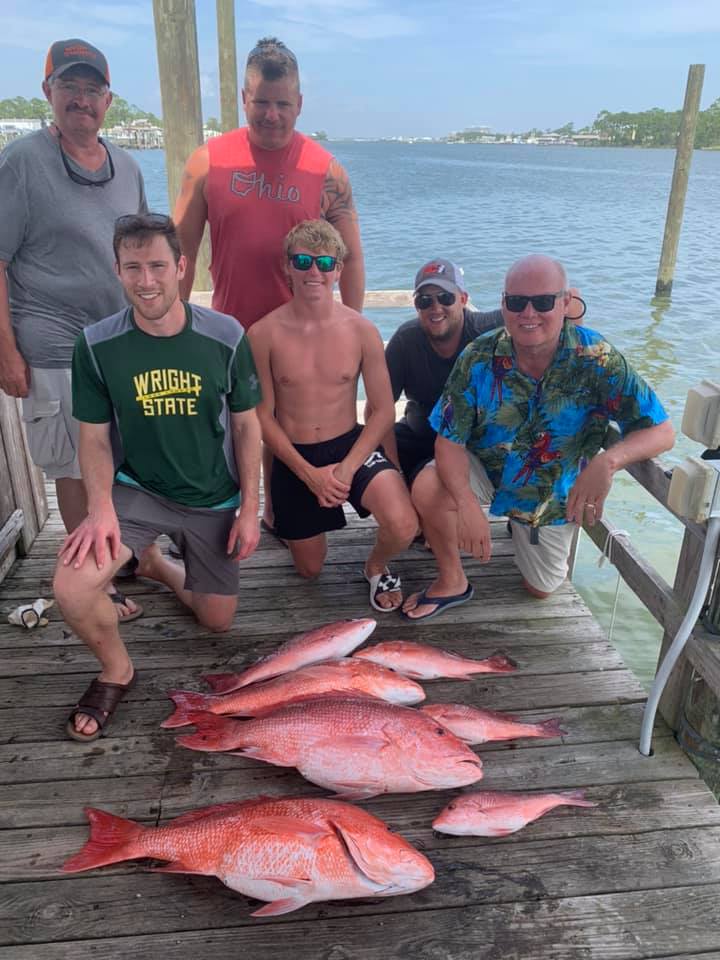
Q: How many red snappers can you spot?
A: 7